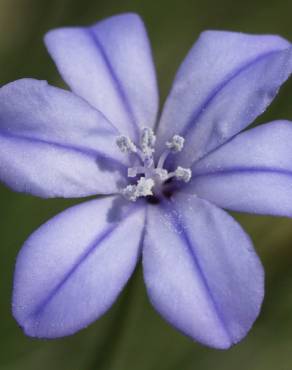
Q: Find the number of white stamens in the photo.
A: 6